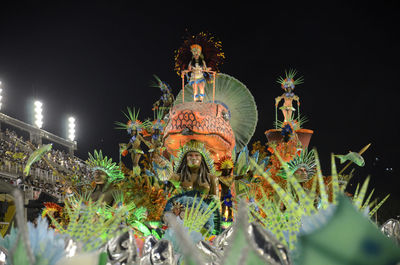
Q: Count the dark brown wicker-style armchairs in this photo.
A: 0